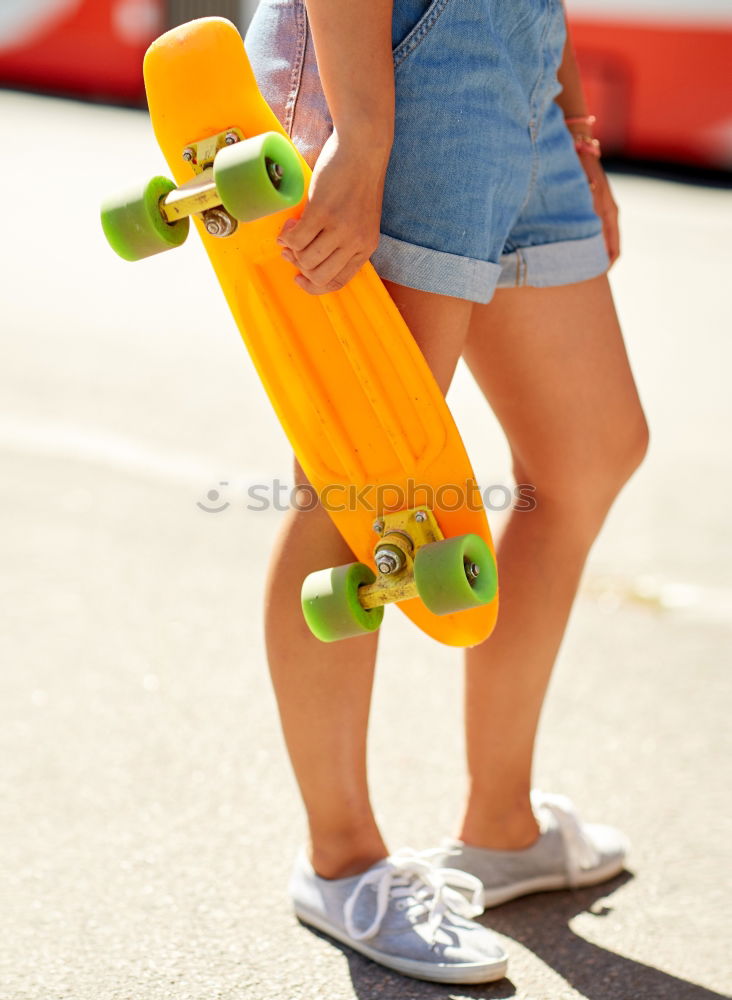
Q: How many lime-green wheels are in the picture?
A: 4